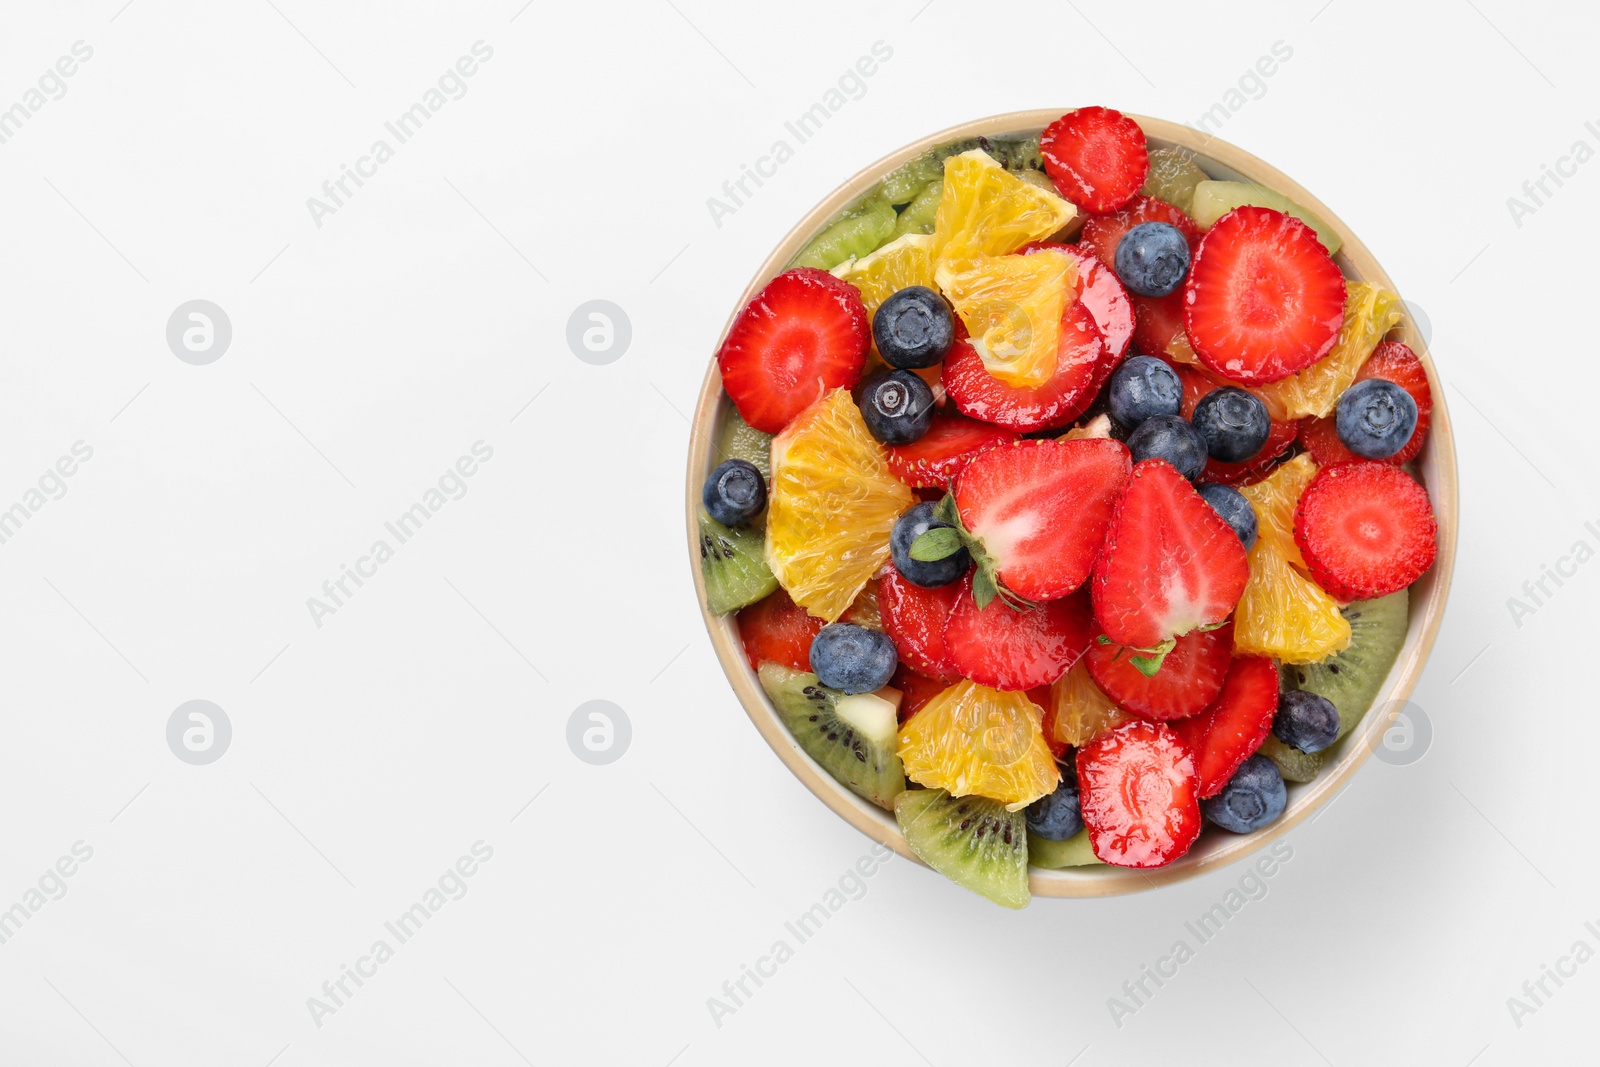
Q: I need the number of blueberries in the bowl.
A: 14